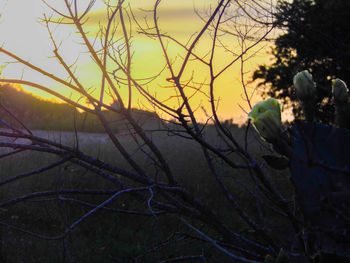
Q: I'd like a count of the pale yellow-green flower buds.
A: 3